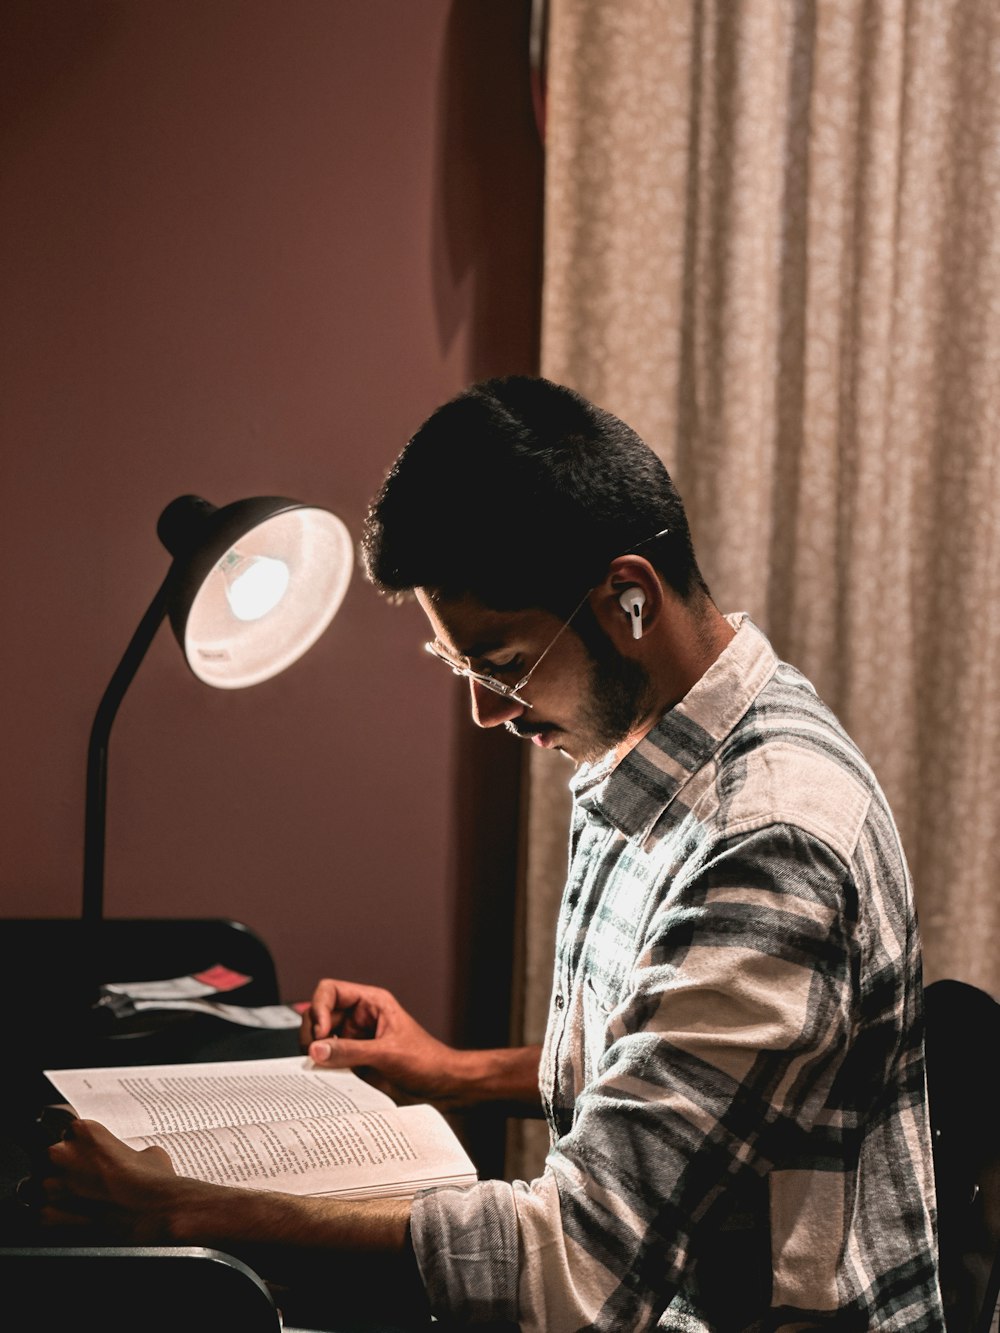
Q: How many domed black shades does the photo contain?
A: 1